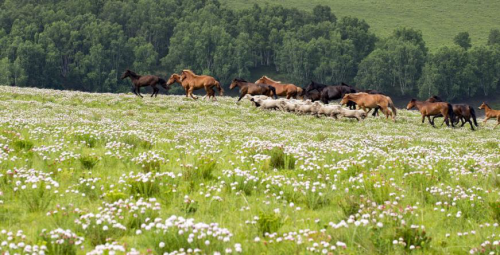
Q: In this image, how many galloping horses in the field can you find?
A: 12